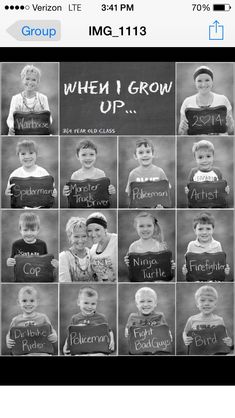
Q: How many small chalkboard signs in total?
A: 13